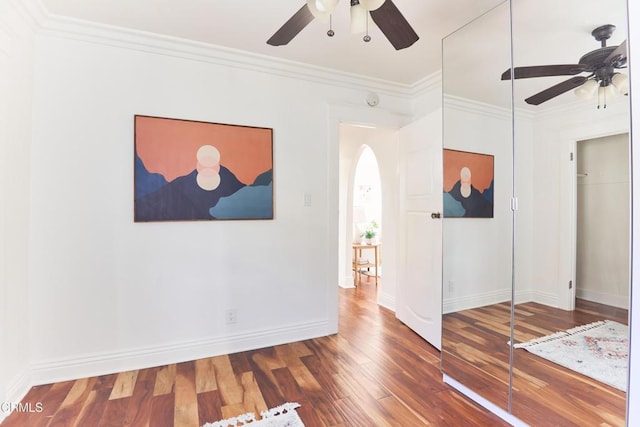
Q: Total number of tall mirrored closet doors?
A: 2